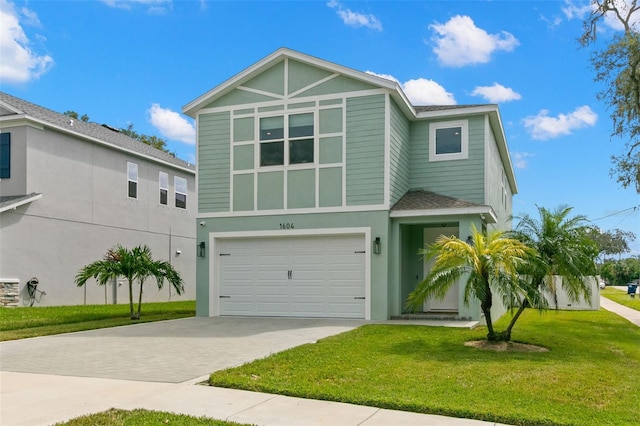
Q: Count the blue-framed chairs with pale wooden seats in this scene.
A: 0